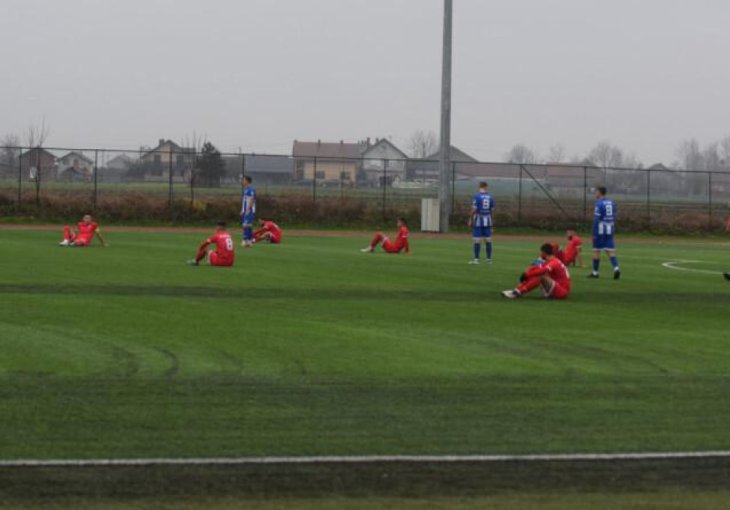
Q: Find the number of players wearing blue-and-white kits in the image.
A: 3